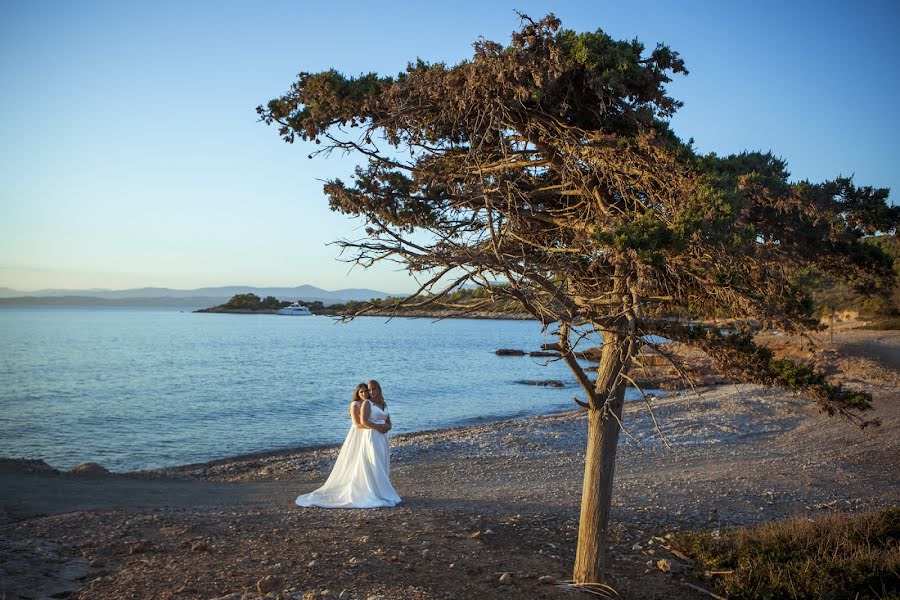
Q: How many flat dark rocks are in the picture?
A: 3